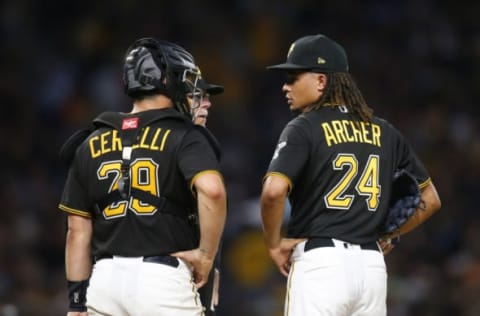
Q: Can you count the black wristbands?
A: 1